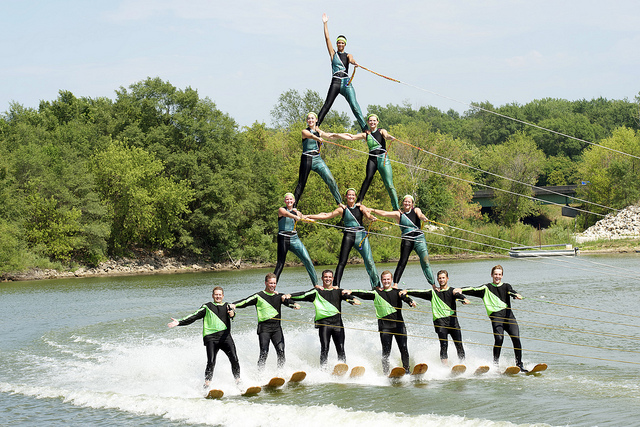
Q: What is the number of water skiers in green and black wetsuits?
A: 6